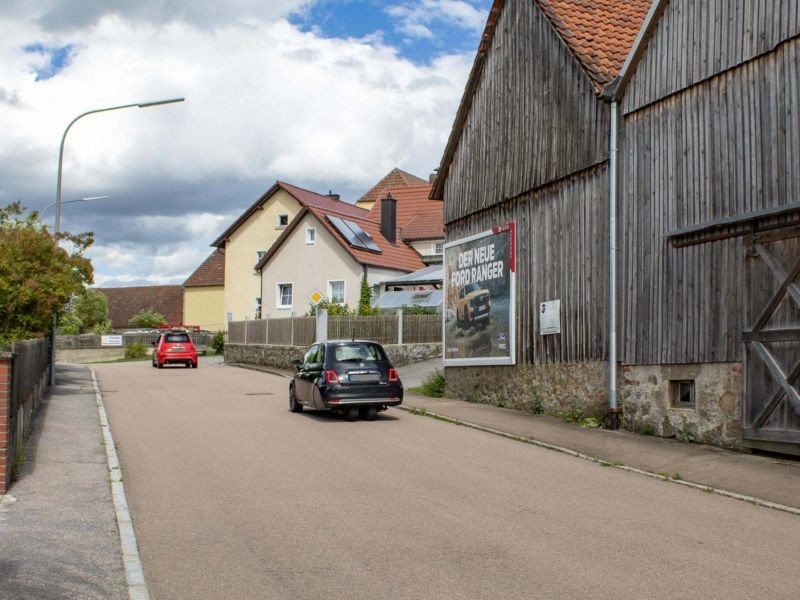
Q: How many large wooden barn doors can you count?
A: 1